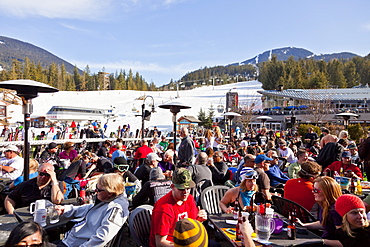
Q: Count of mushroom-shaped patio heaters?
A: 5